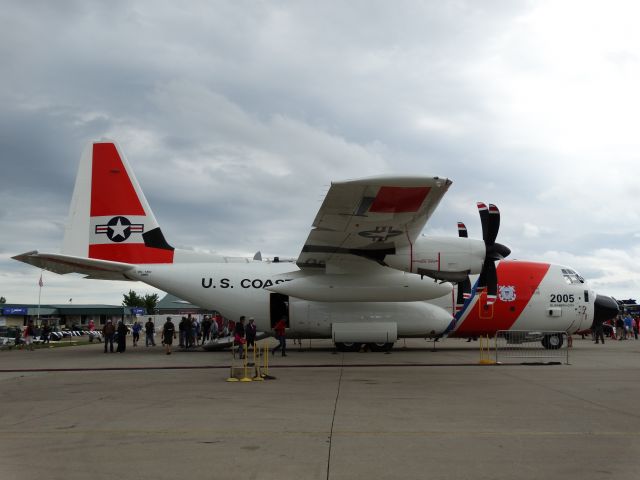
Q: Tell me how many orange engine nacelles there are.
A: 0